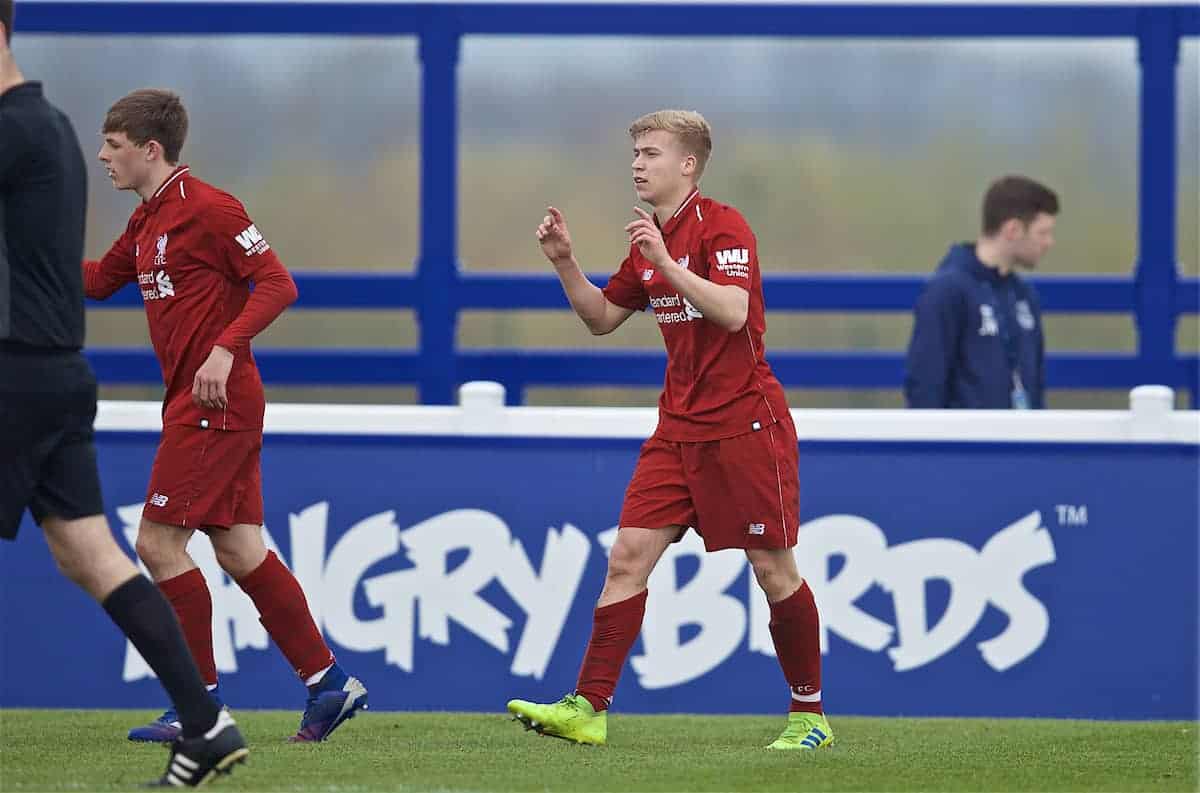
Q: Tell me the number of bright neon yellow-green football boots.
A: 2